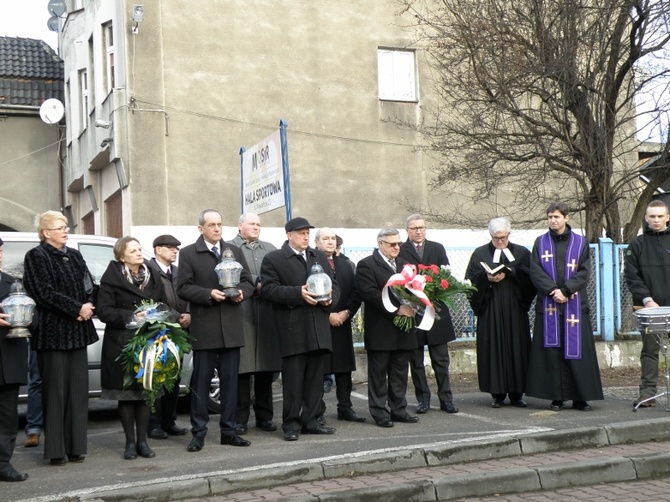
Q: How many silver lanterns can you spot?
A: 3